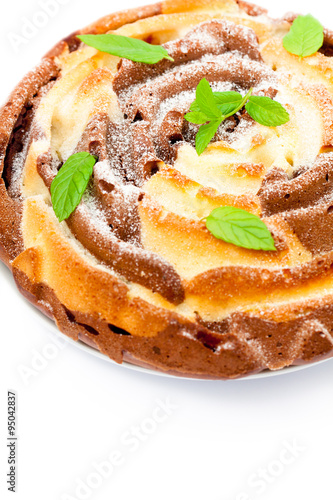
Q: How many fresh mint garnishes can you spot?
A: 5